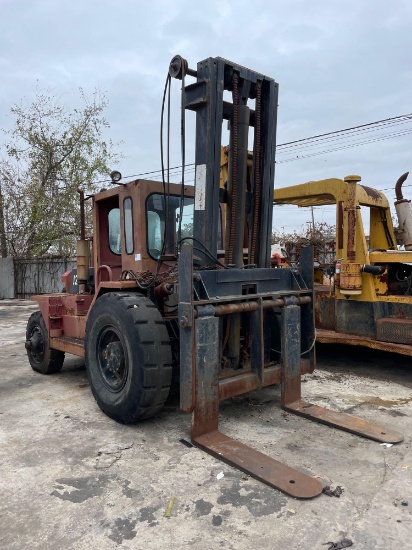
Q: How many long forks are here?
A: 2